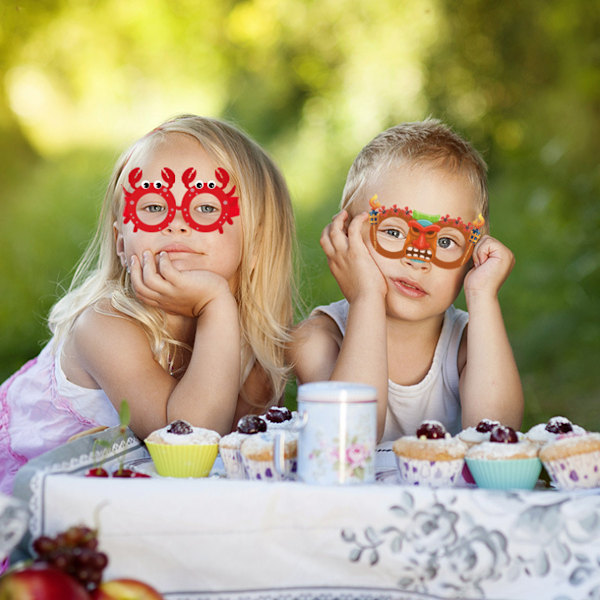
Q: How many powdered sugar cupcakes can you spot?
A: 9